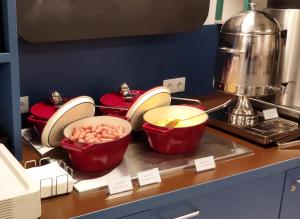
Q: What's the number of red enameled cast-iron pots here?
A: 4